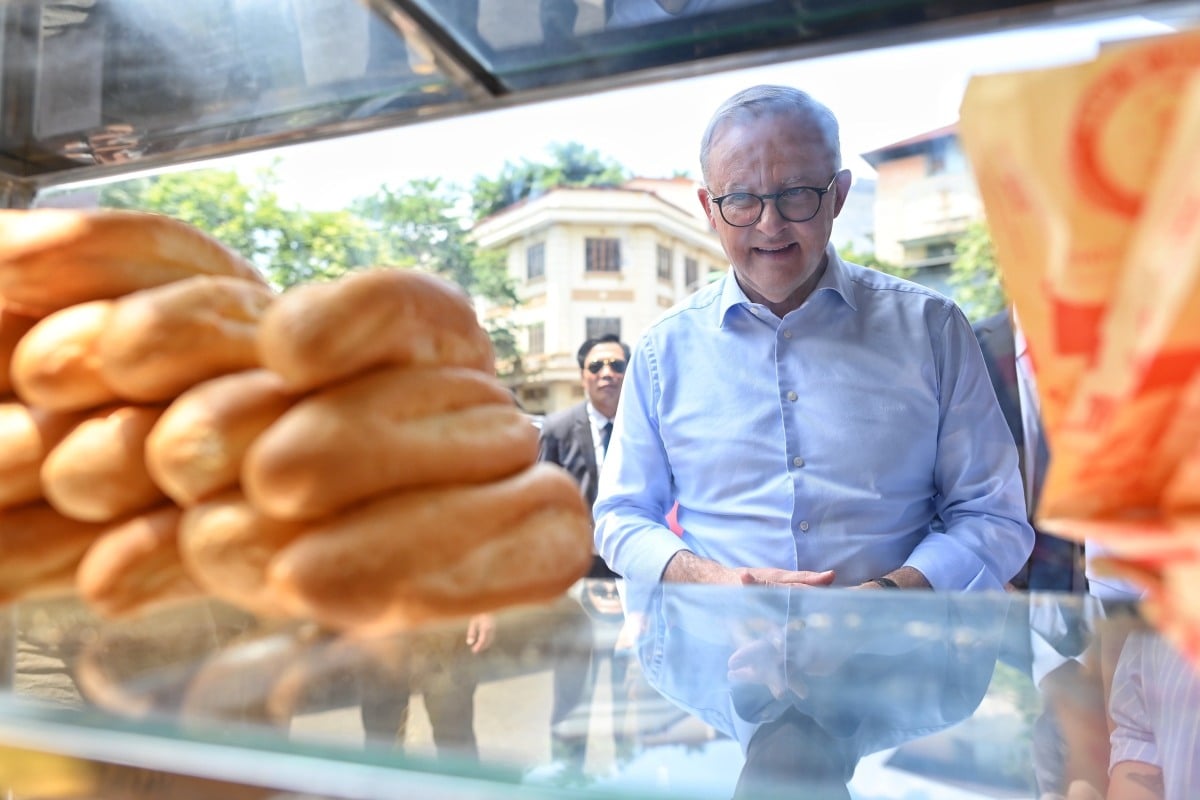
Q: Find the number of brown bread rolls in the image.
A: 13